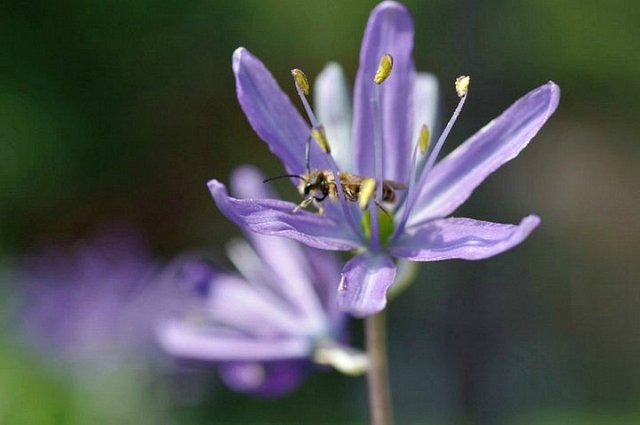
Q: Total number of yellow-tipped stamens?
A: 6